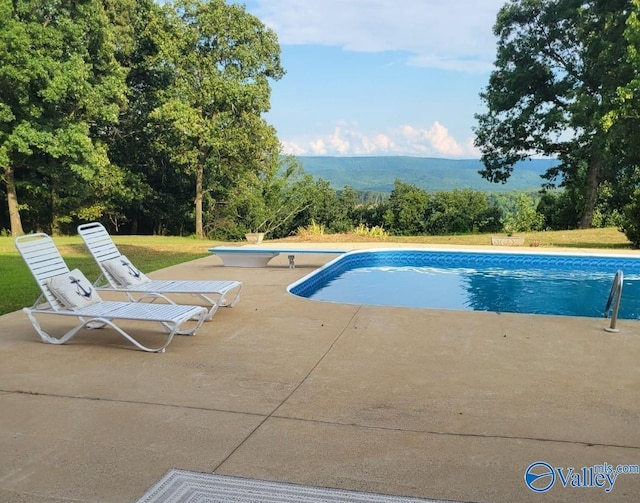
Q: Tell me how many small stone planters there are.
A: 2